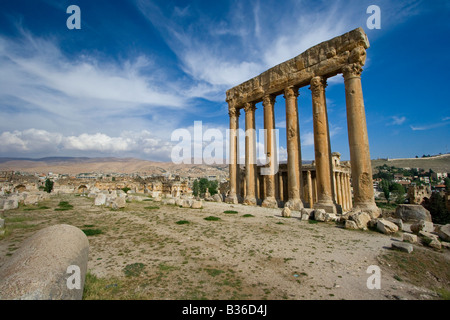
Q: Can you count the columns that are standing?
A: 6